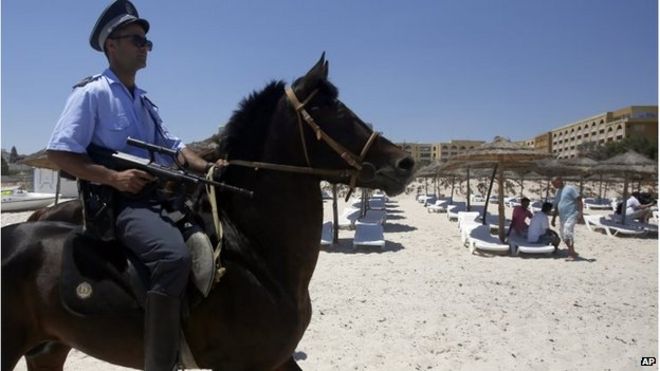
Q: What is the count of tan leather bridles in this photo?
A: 1